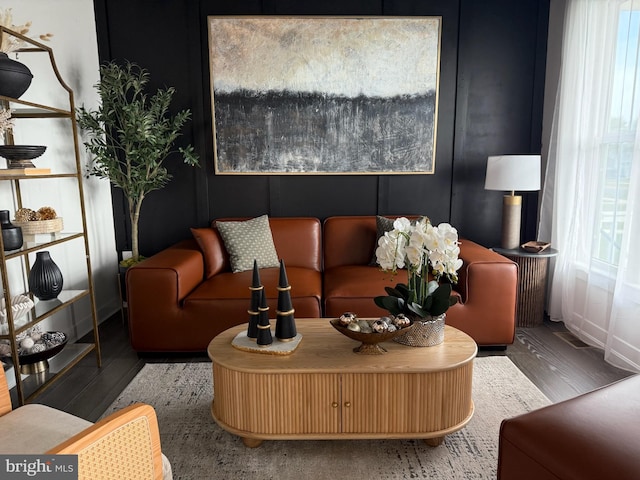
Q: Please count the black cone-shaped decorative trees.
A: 3